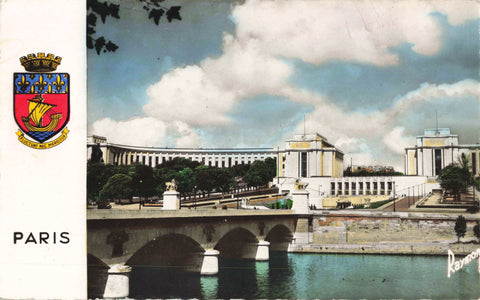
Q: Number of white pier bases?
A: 3